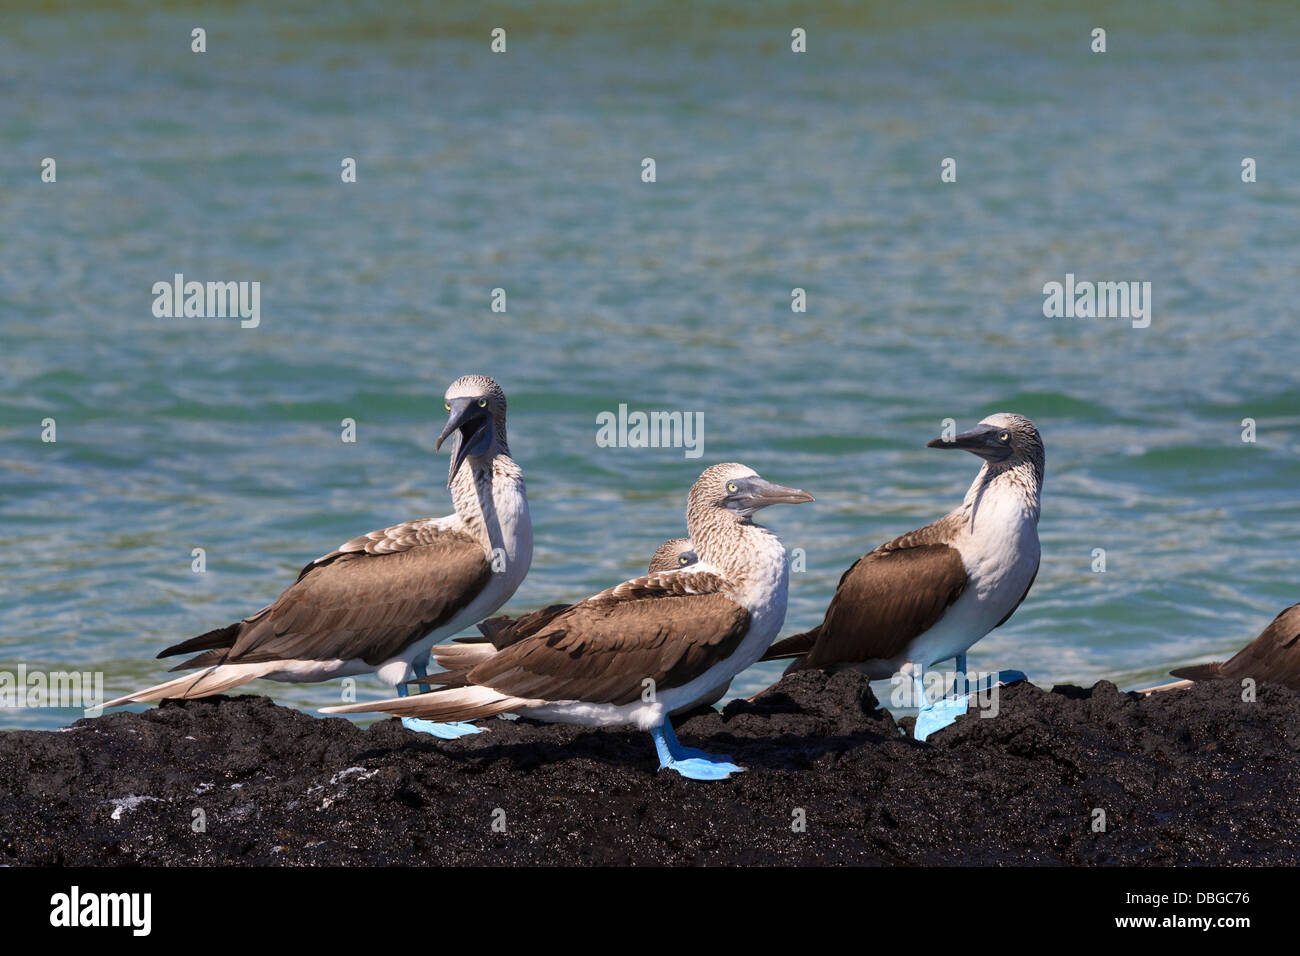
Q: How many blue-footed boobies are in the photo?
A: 5